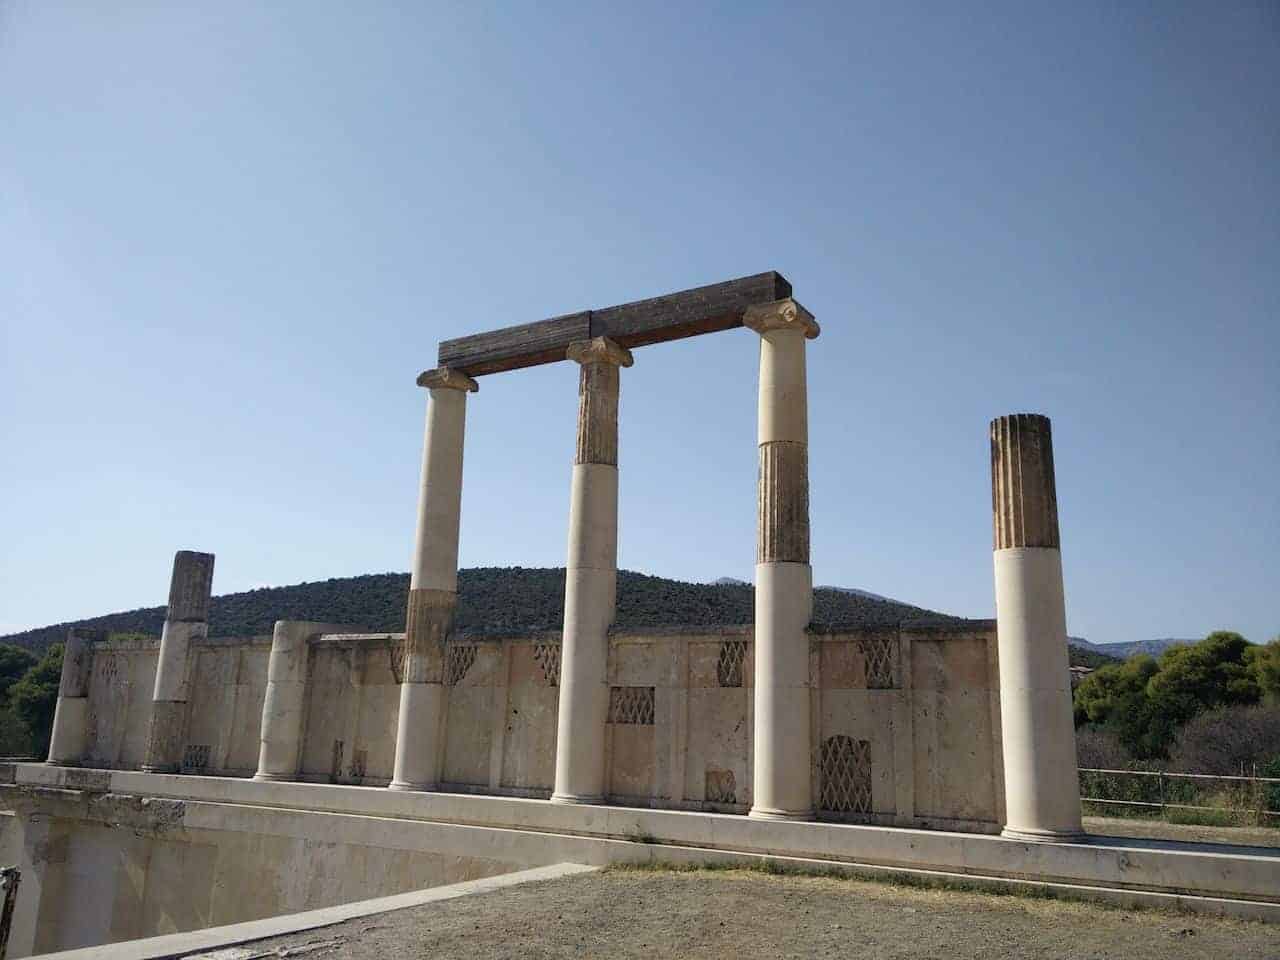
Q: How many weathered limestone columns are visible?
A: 7